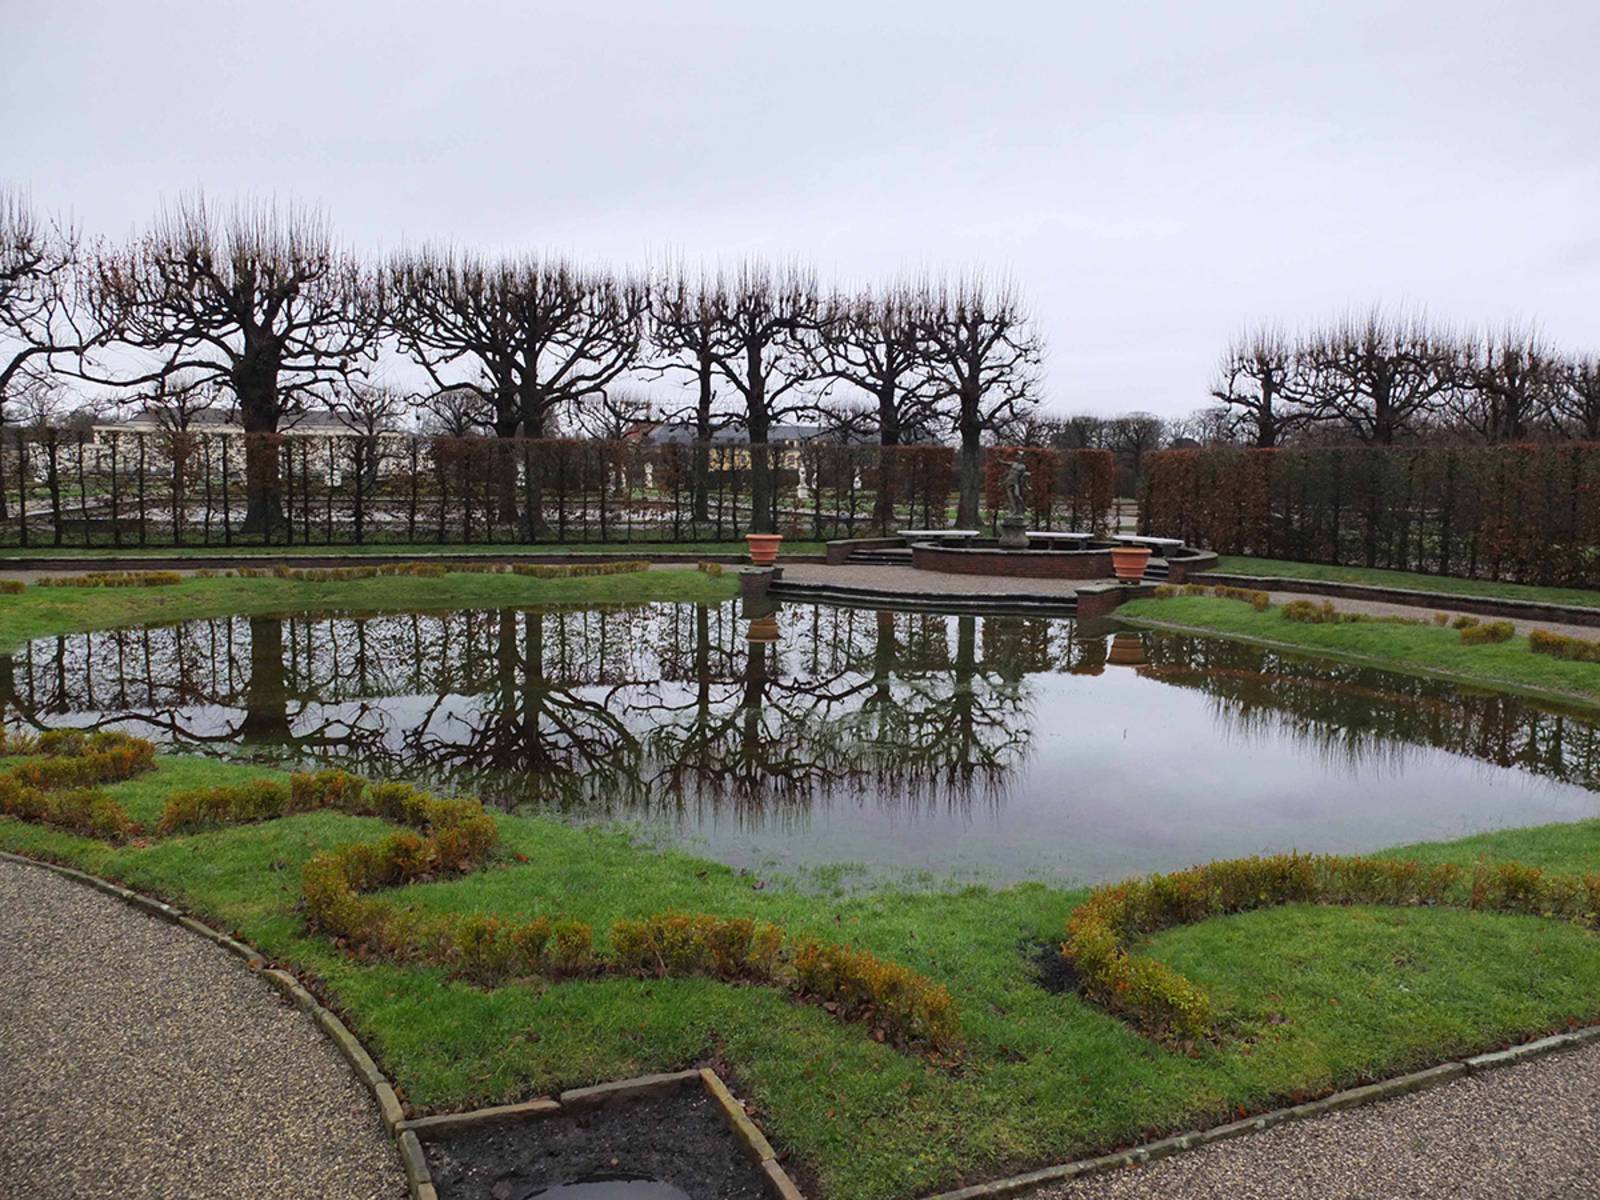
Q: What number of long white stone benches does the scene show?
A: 3